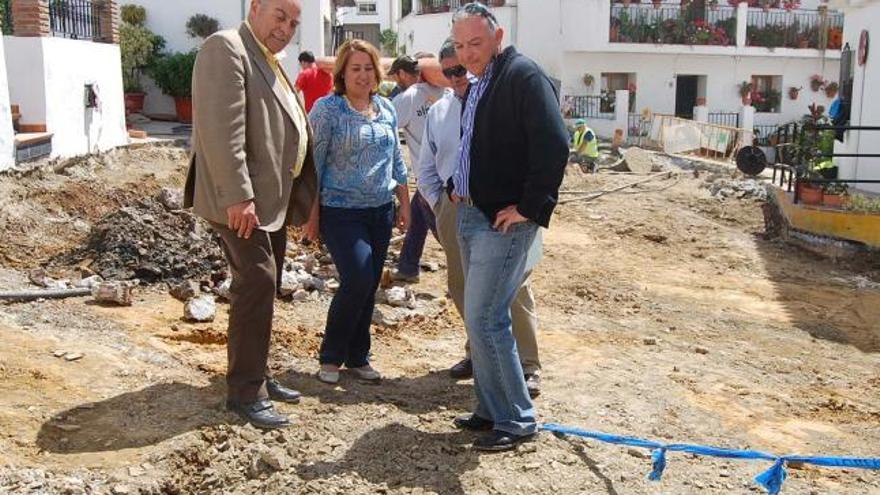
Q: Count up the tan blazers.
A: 1